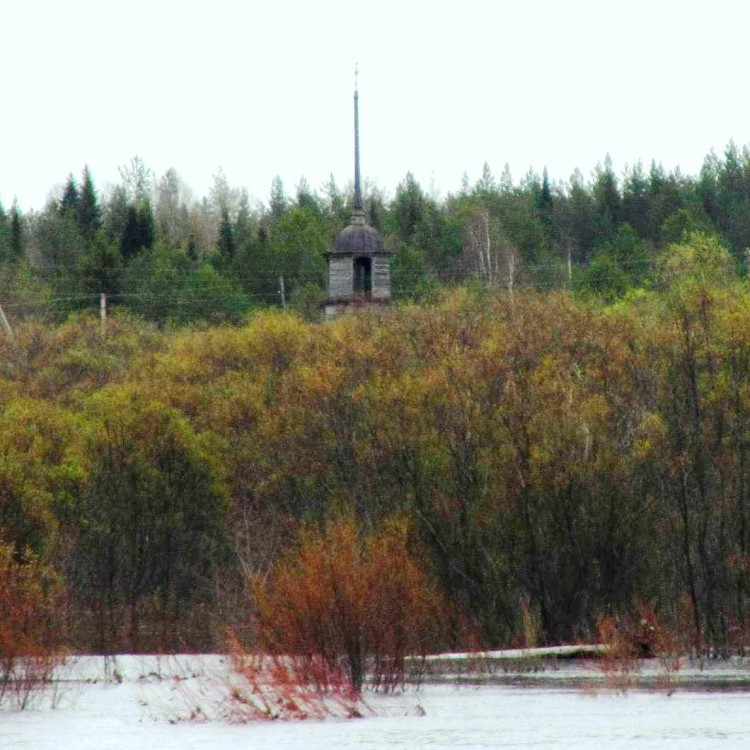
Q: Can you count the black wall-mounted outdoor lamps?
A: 0